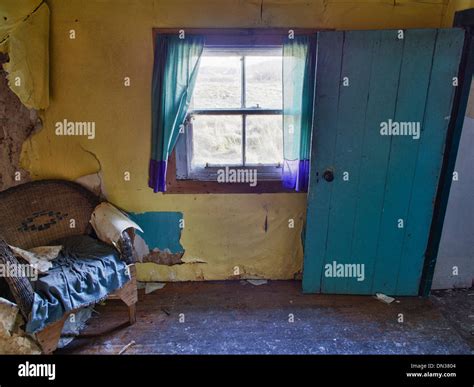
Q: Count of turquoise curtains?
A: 2